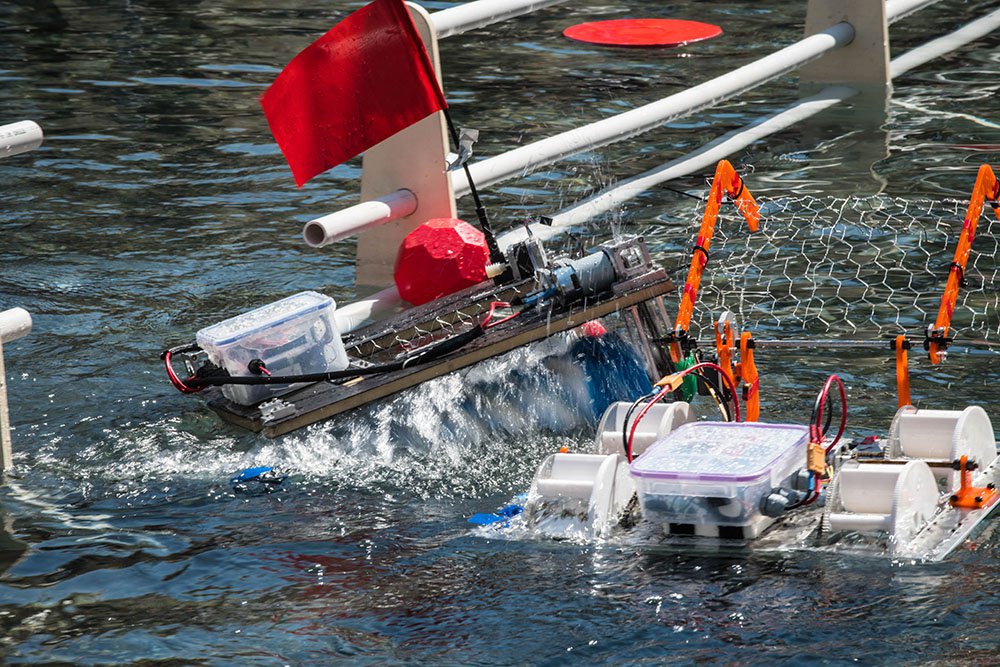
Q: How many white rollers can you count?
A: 4